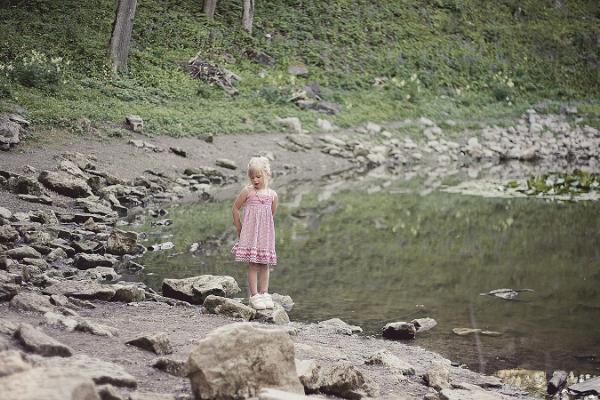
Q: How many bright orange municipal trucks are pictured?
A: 0